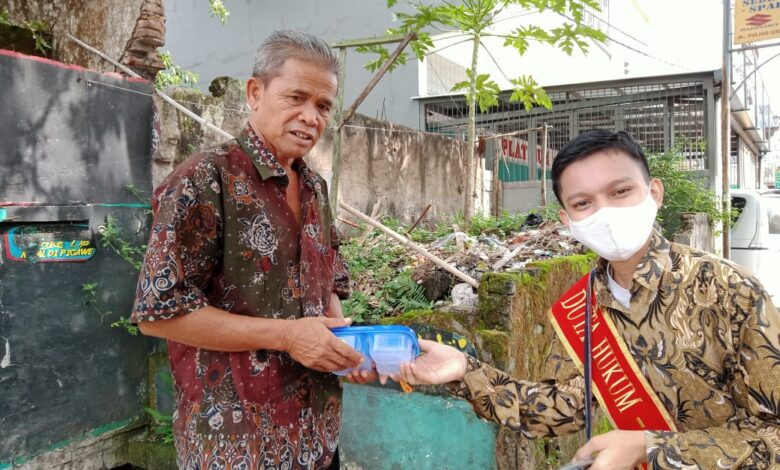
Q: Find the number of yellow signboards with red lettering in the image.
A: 1